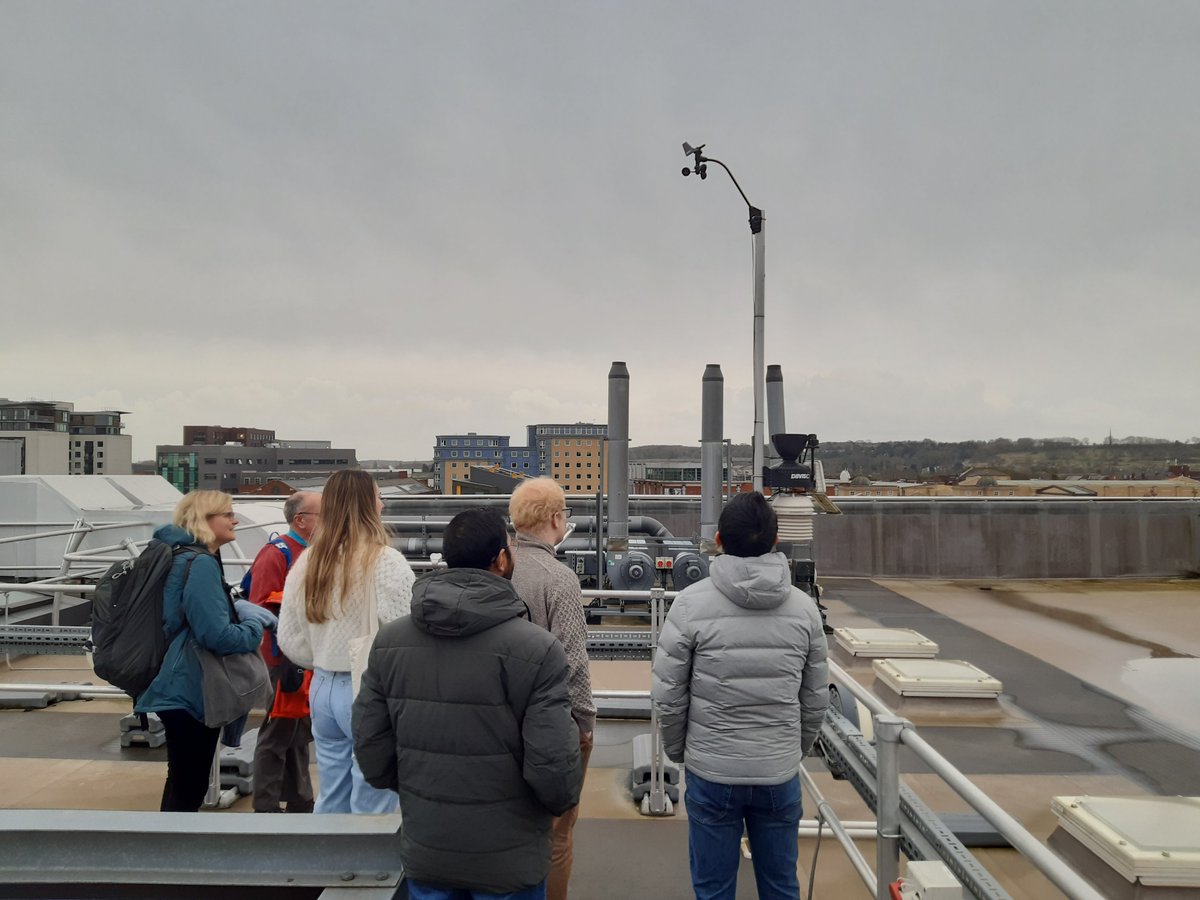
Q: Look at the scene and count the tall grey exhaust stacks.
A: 3